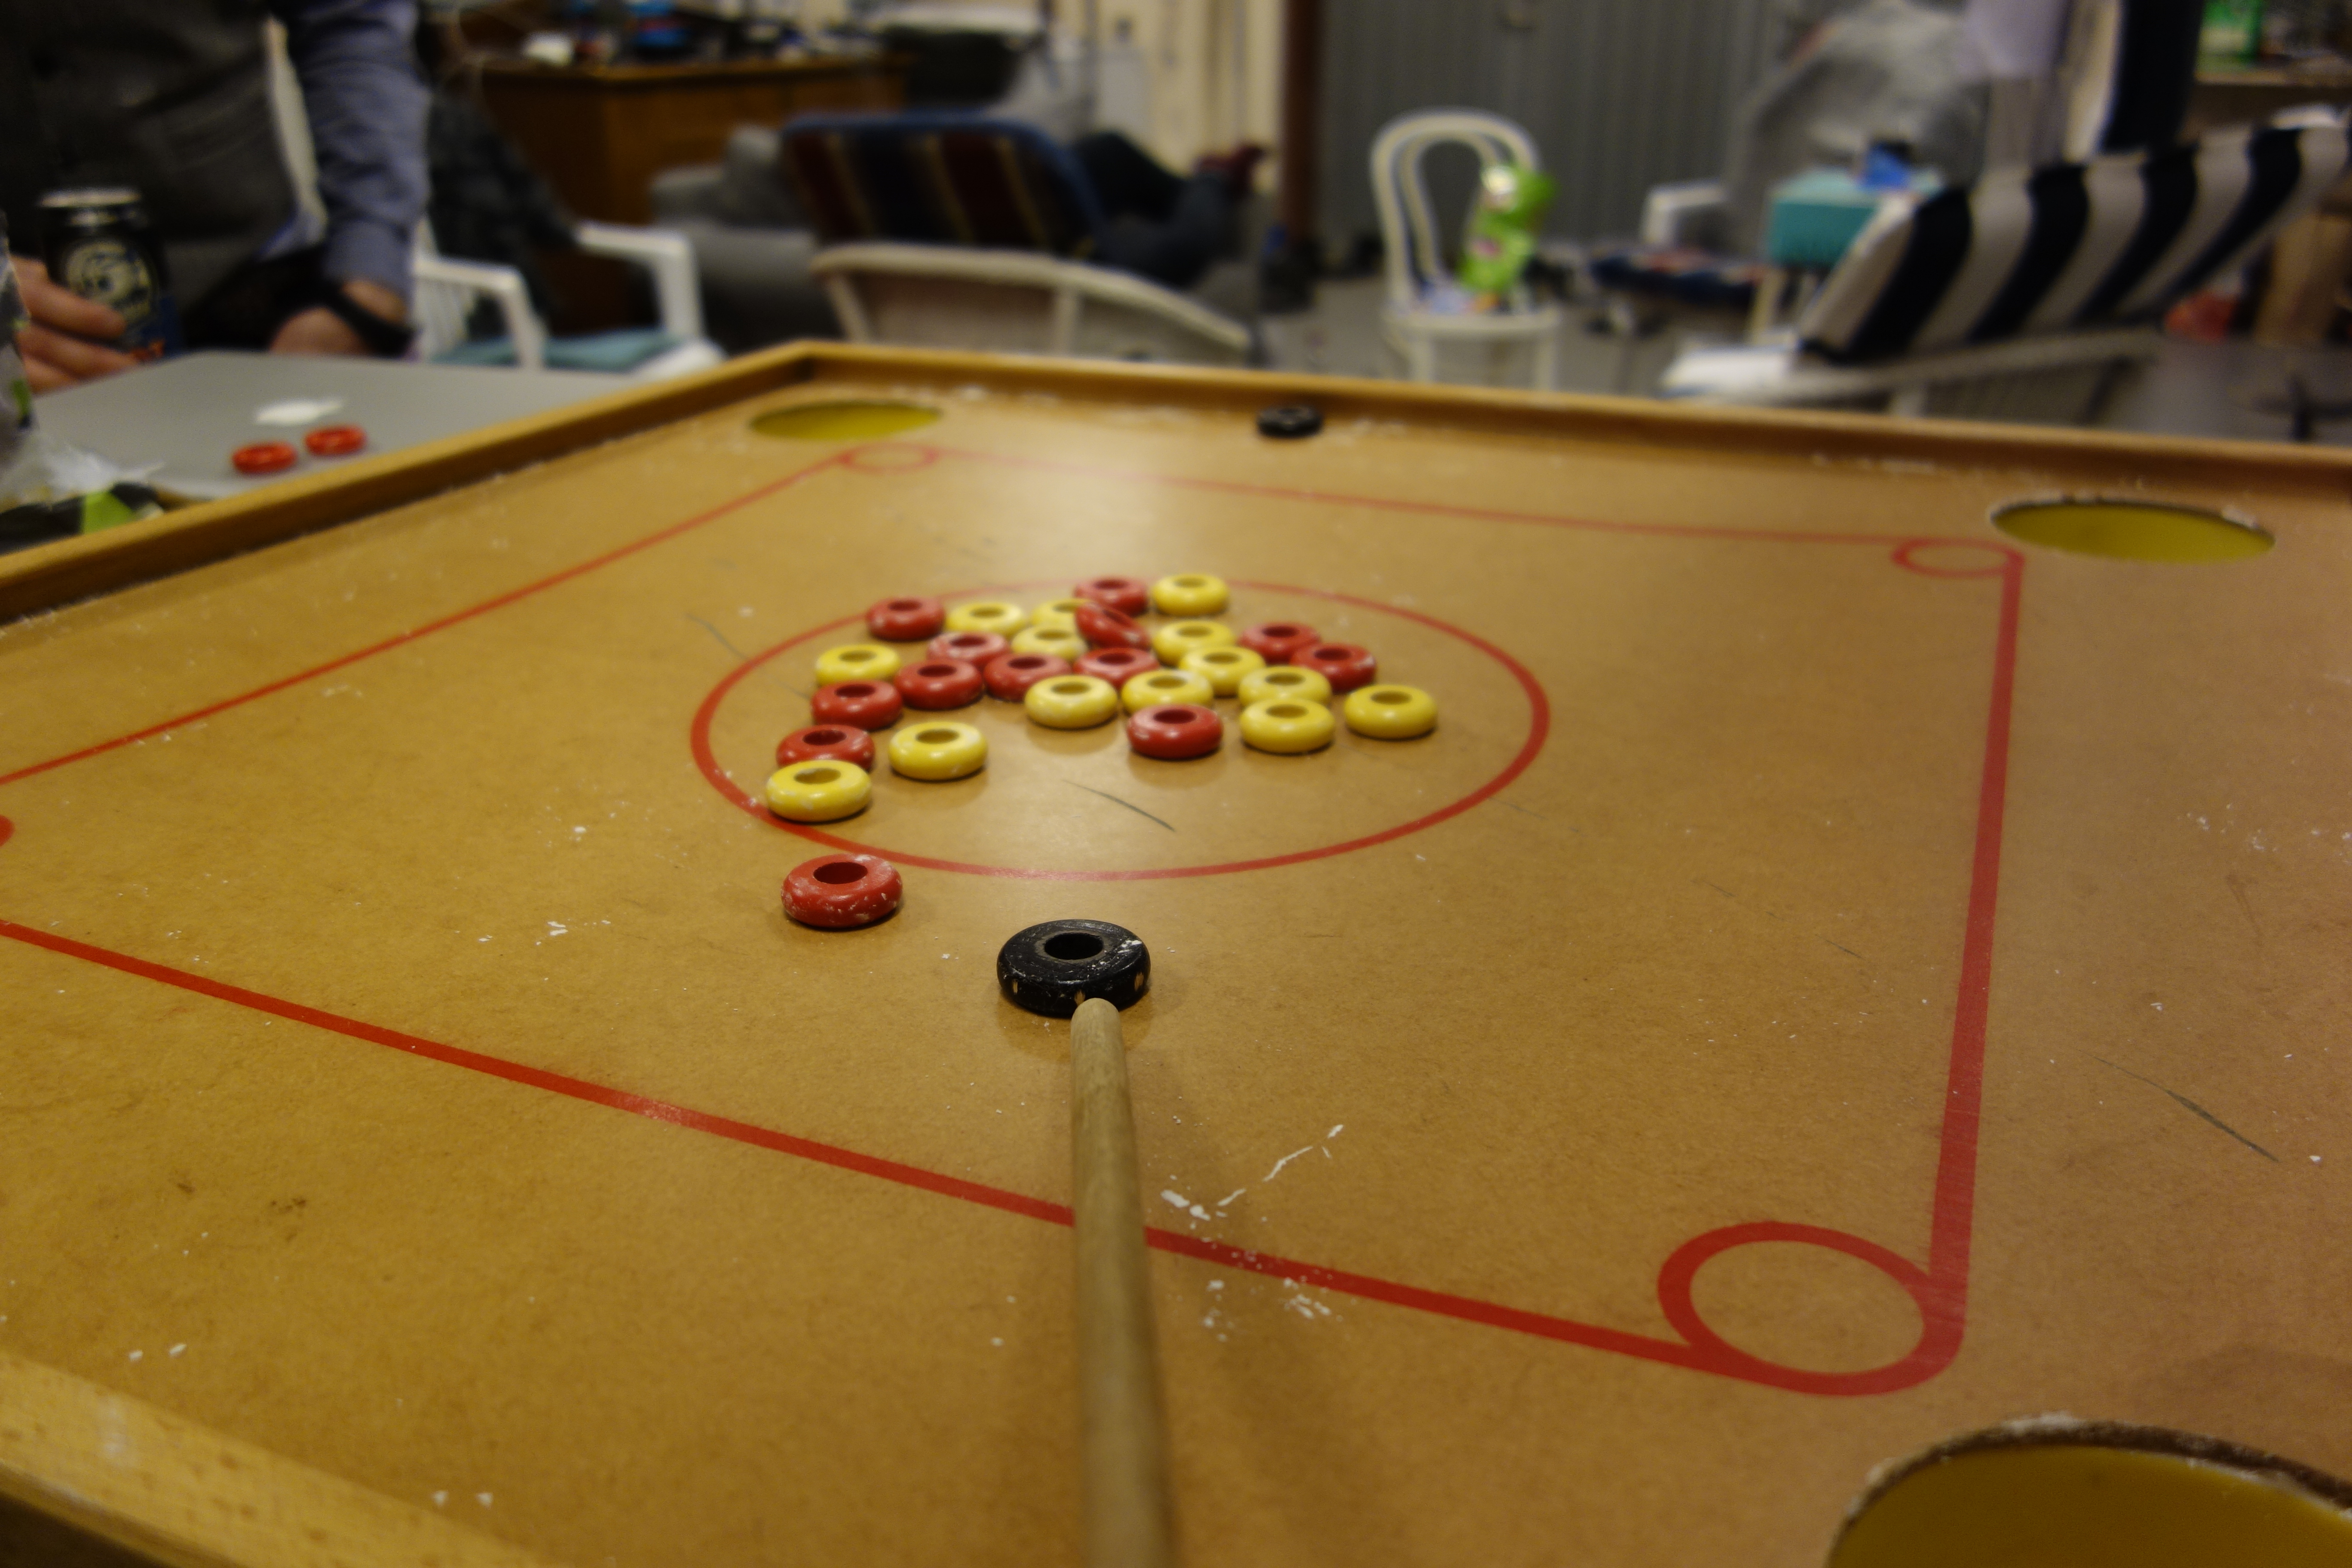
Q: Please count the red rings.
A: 15